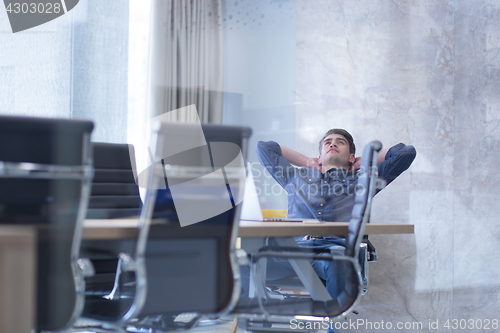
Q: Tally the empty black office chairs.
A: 4